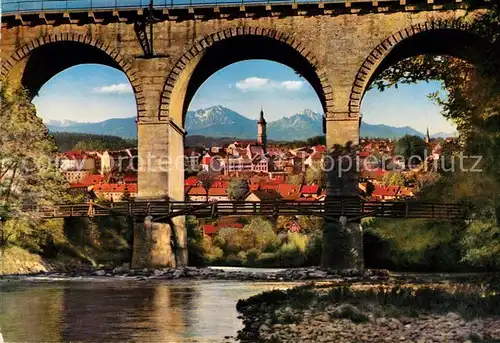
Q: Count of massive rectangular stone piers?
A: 2